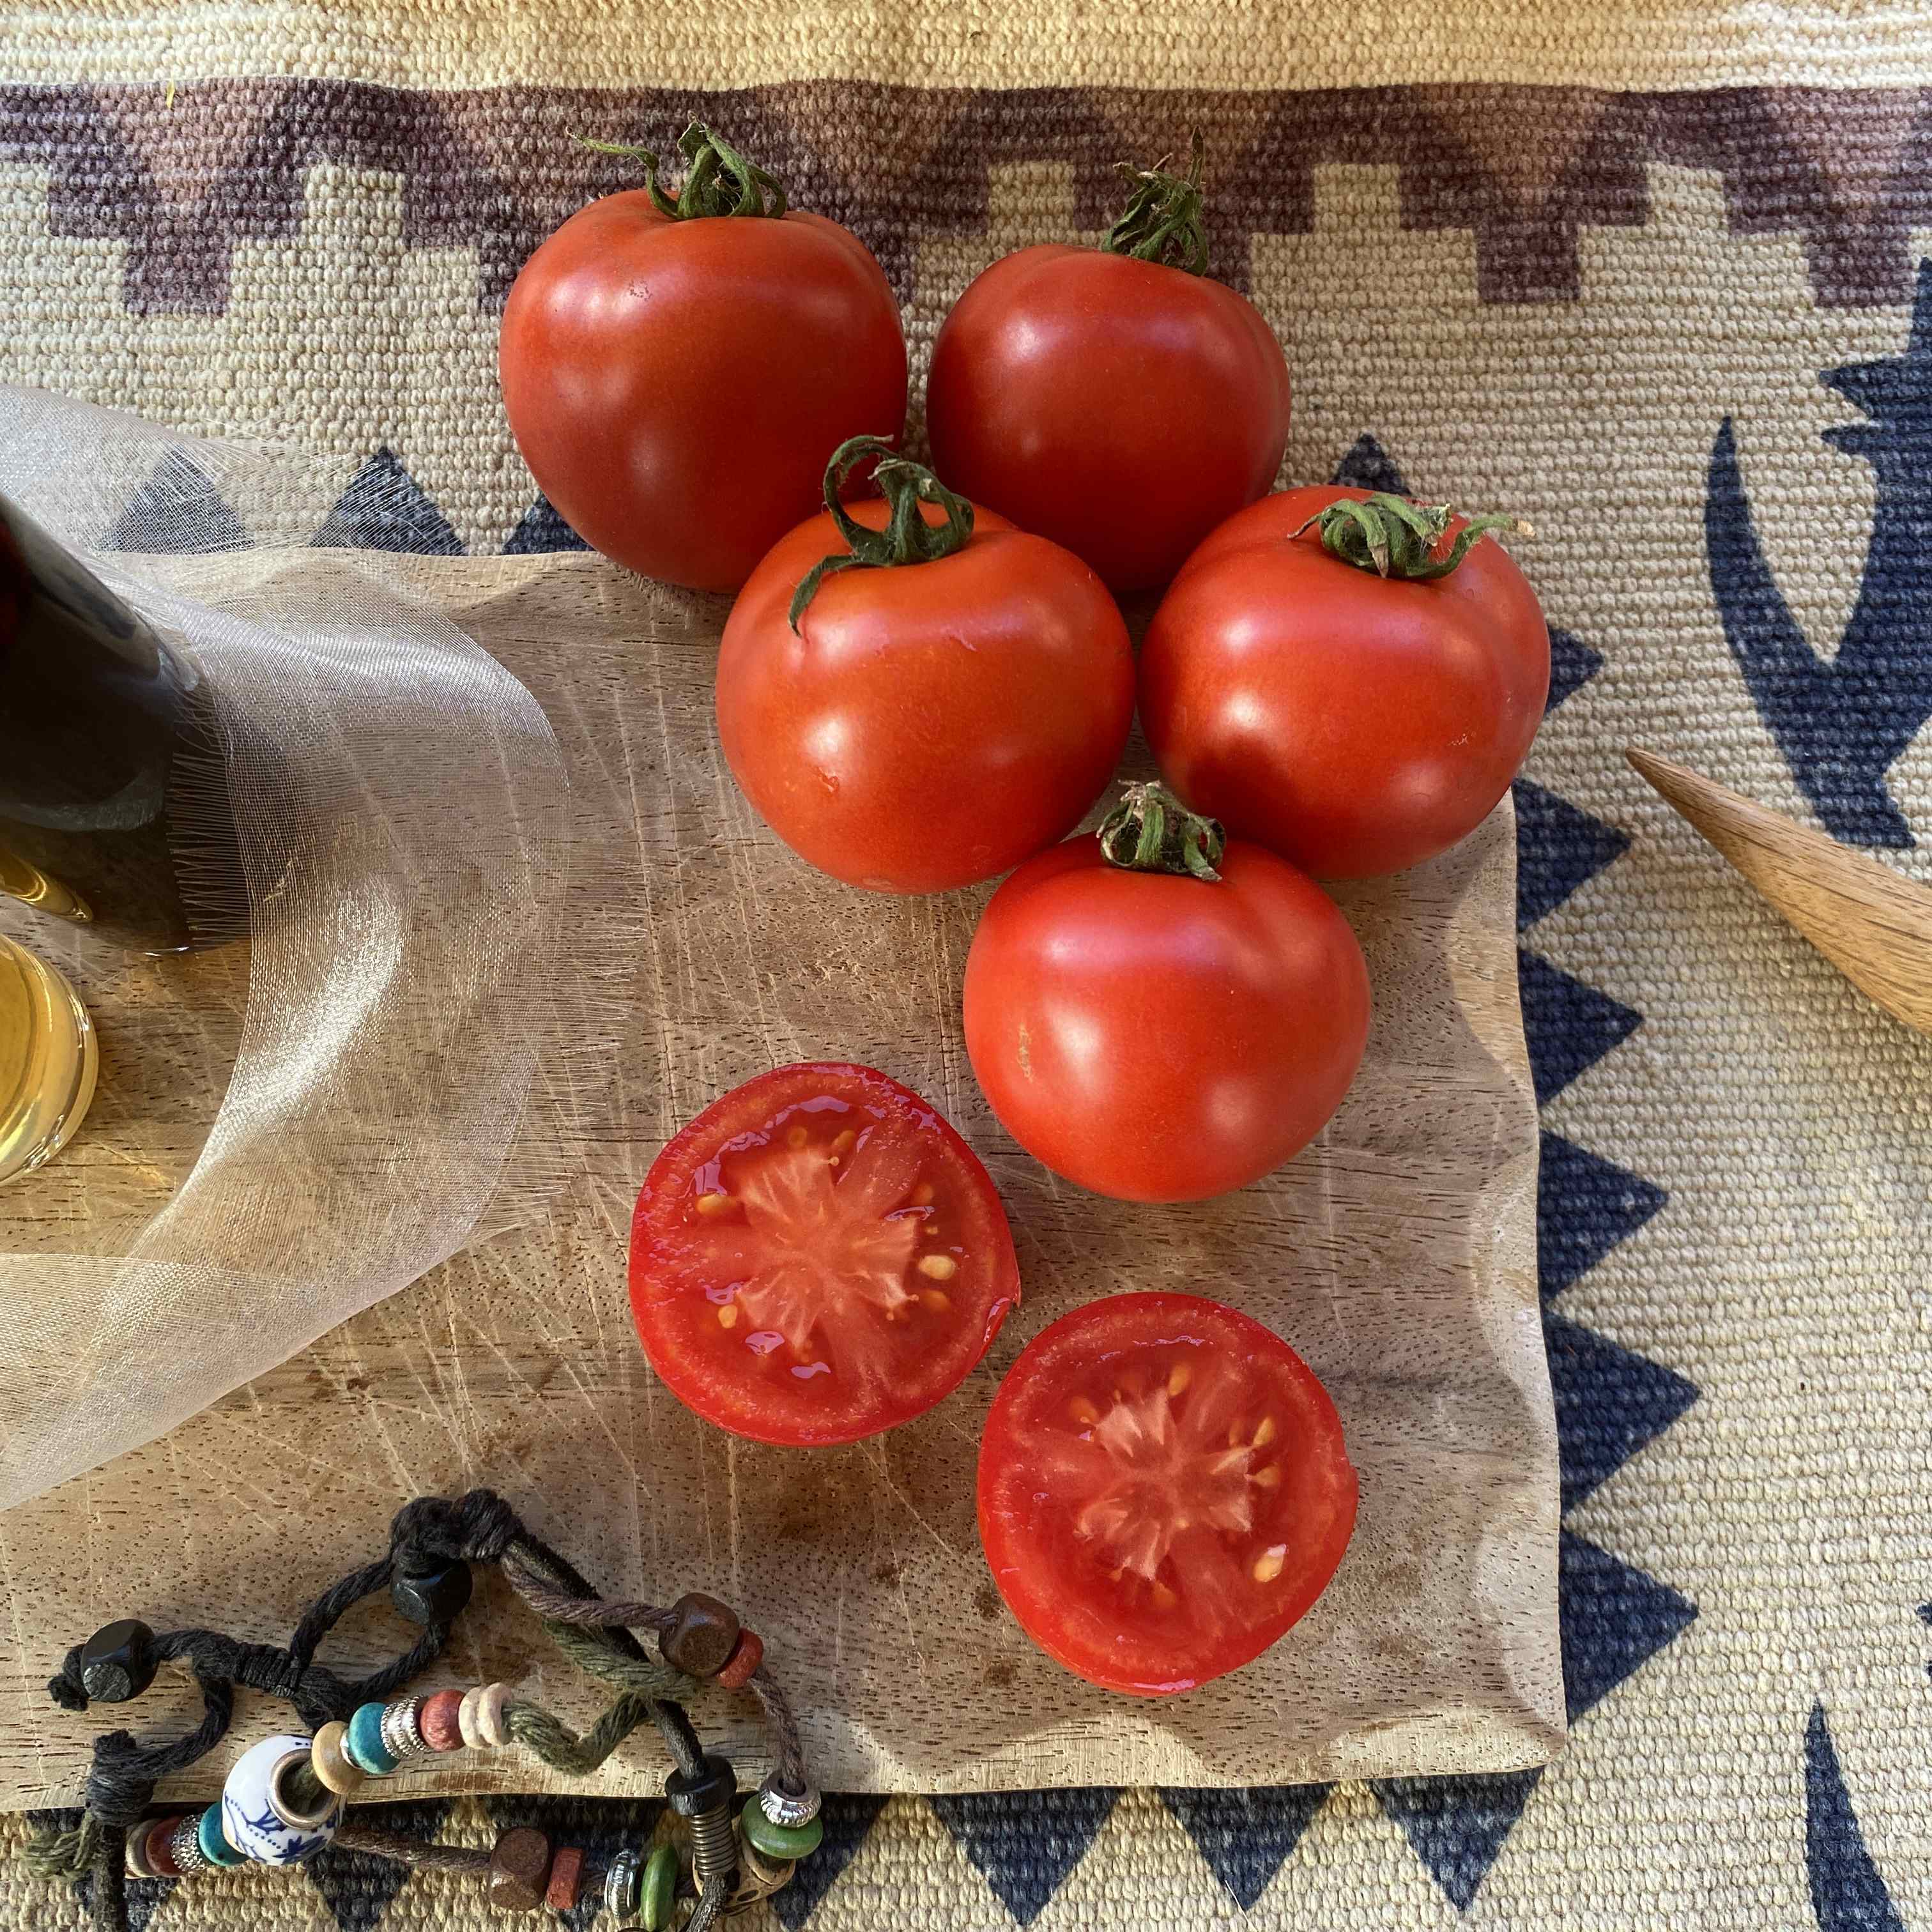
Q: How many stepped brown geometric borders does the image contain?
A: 1